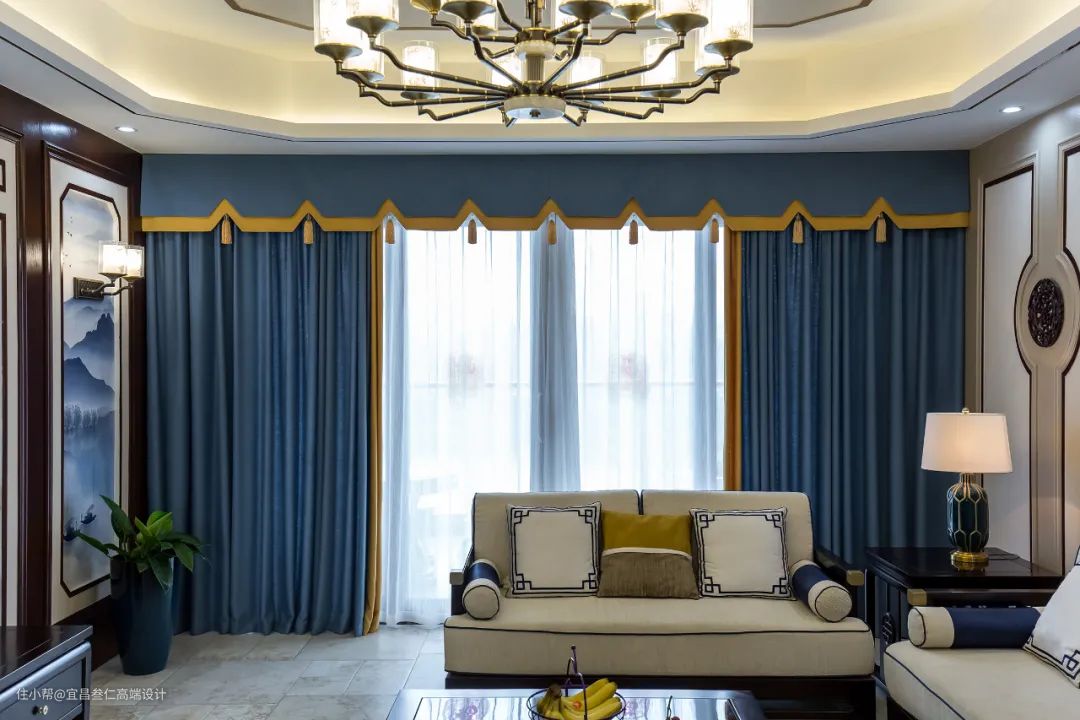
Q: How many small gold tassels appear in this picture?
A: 9